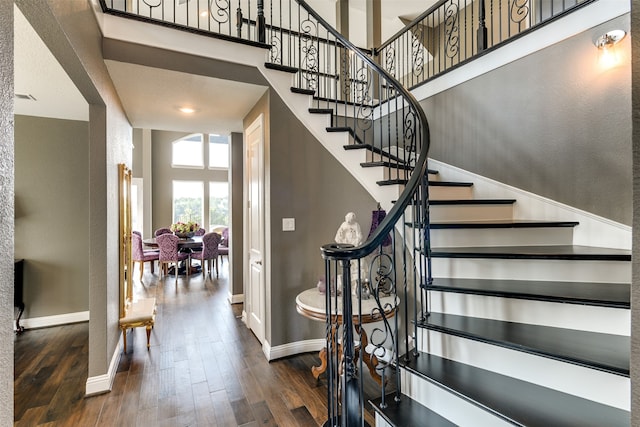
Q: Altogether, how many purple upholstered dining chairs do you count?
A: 6